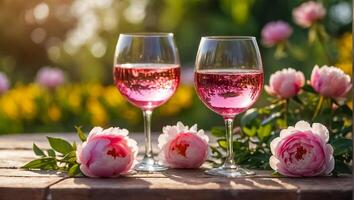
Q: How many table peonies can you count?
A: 3